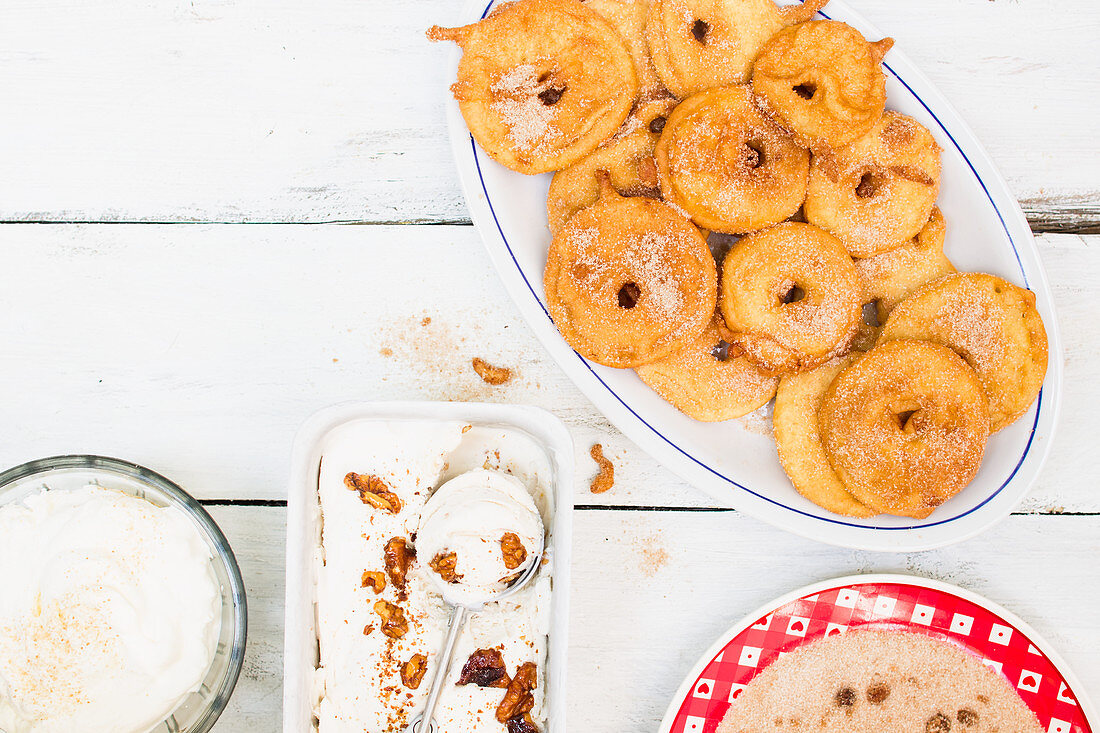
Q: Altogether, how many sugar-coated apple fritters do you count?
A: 14